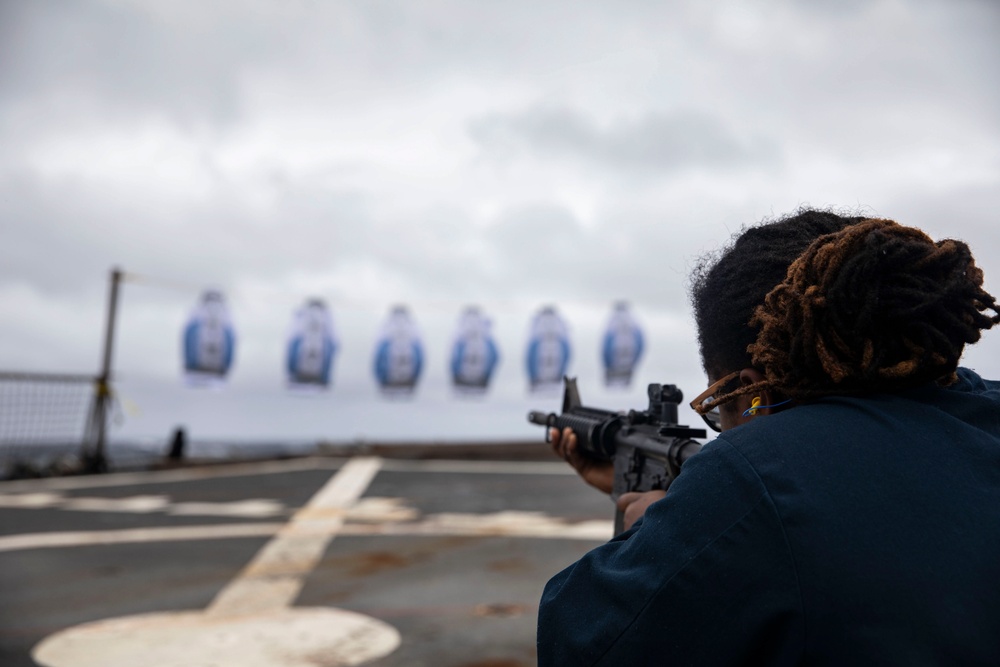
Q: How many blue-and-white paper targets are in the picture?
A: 6